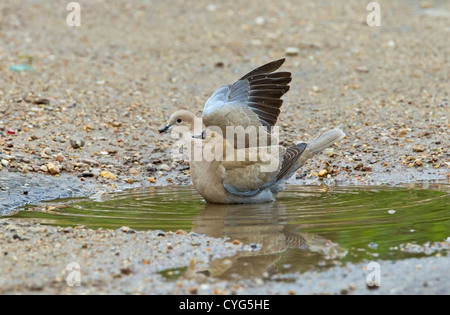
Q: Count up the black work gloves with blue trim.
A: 0